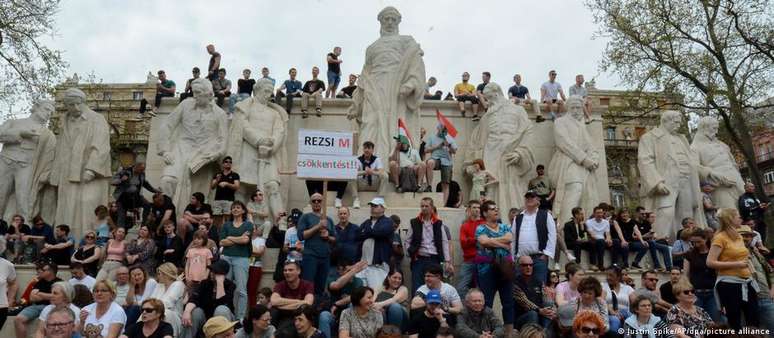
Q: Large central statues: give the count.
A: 1